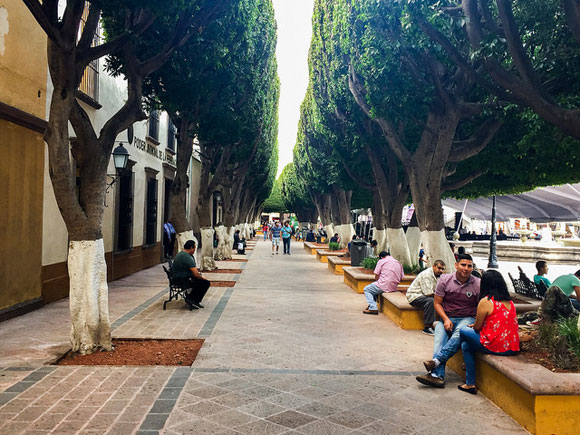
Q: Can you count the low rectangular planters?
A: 6